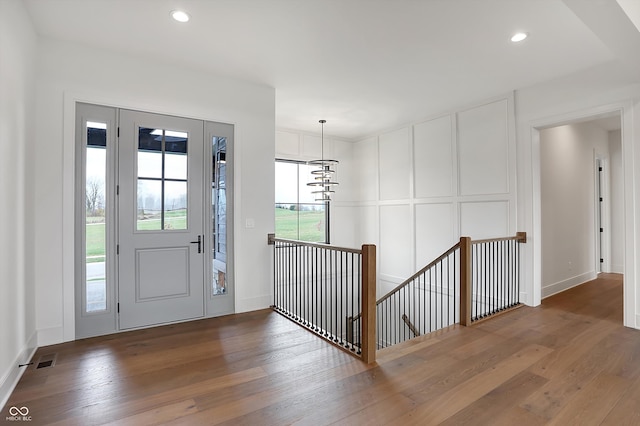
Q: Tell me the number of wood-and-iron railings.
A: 3